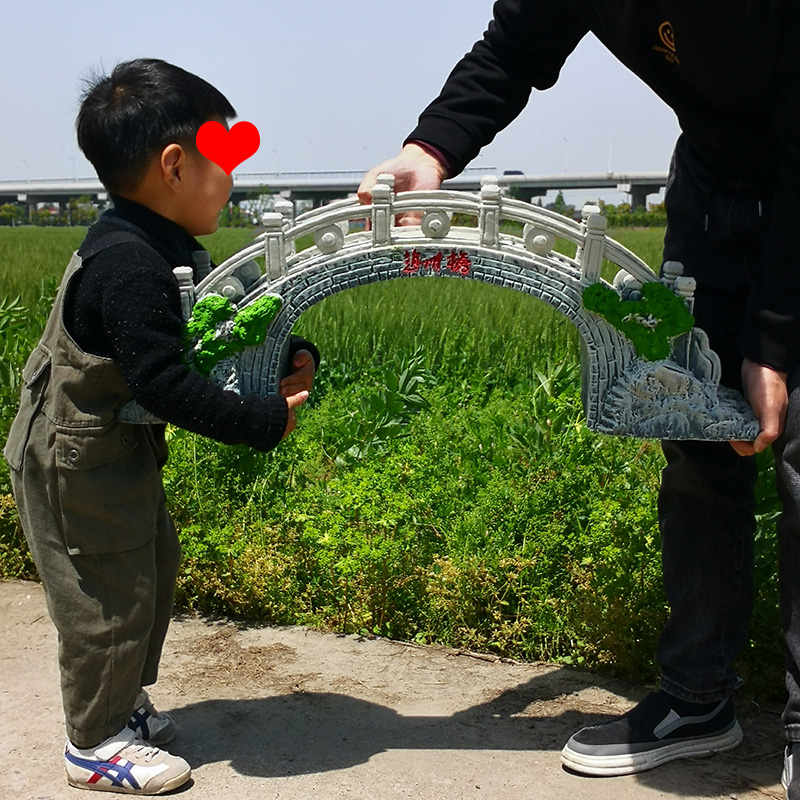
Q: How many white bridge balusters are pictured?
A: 12